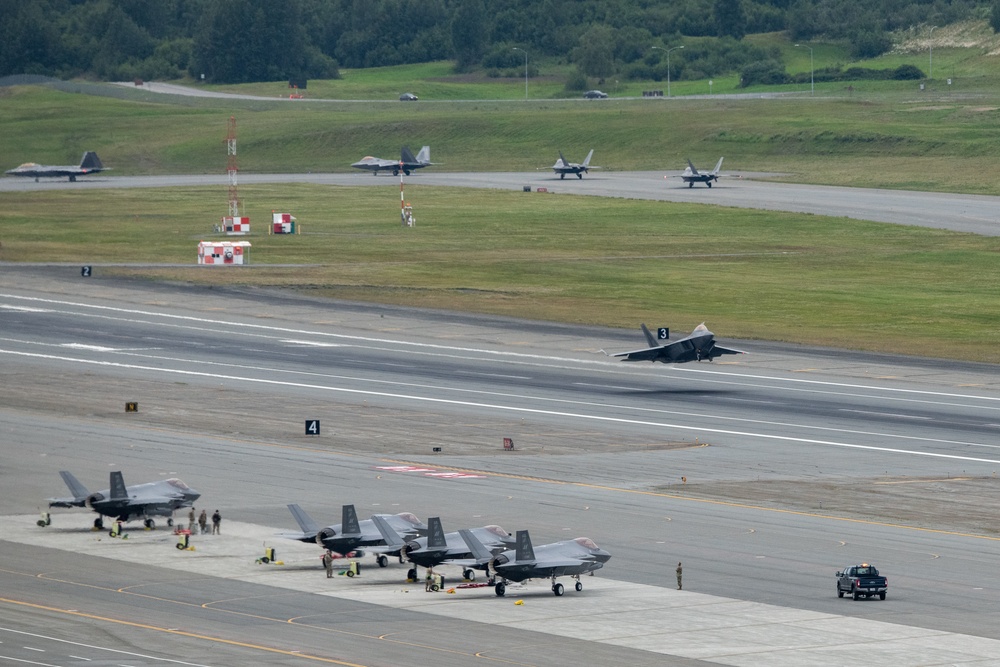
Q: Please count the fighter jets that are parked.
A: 4